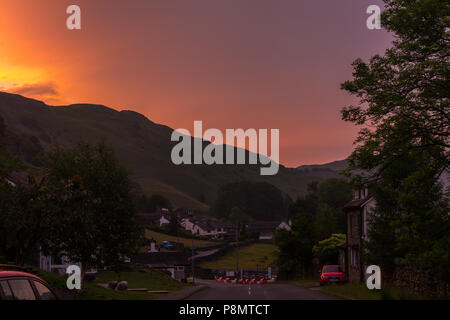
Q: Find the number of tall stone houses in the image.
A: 1